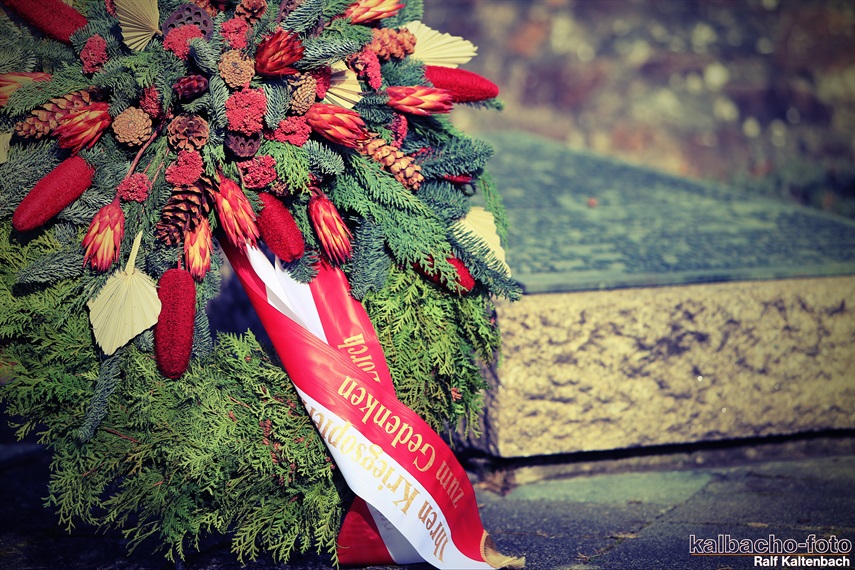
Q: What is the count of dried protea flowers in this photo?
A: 10